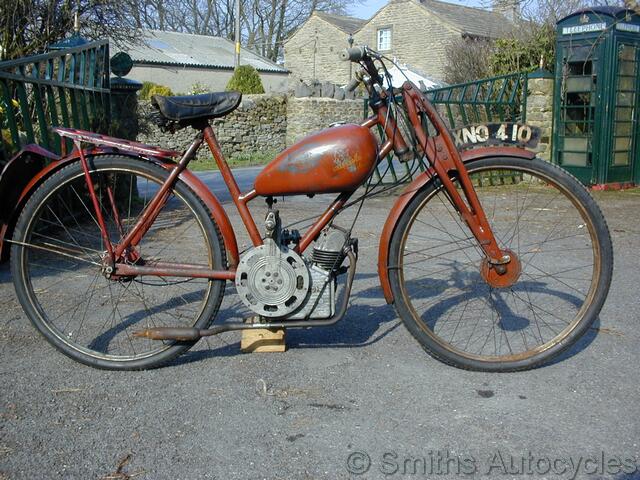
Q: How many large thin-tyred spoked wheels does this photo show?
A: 2